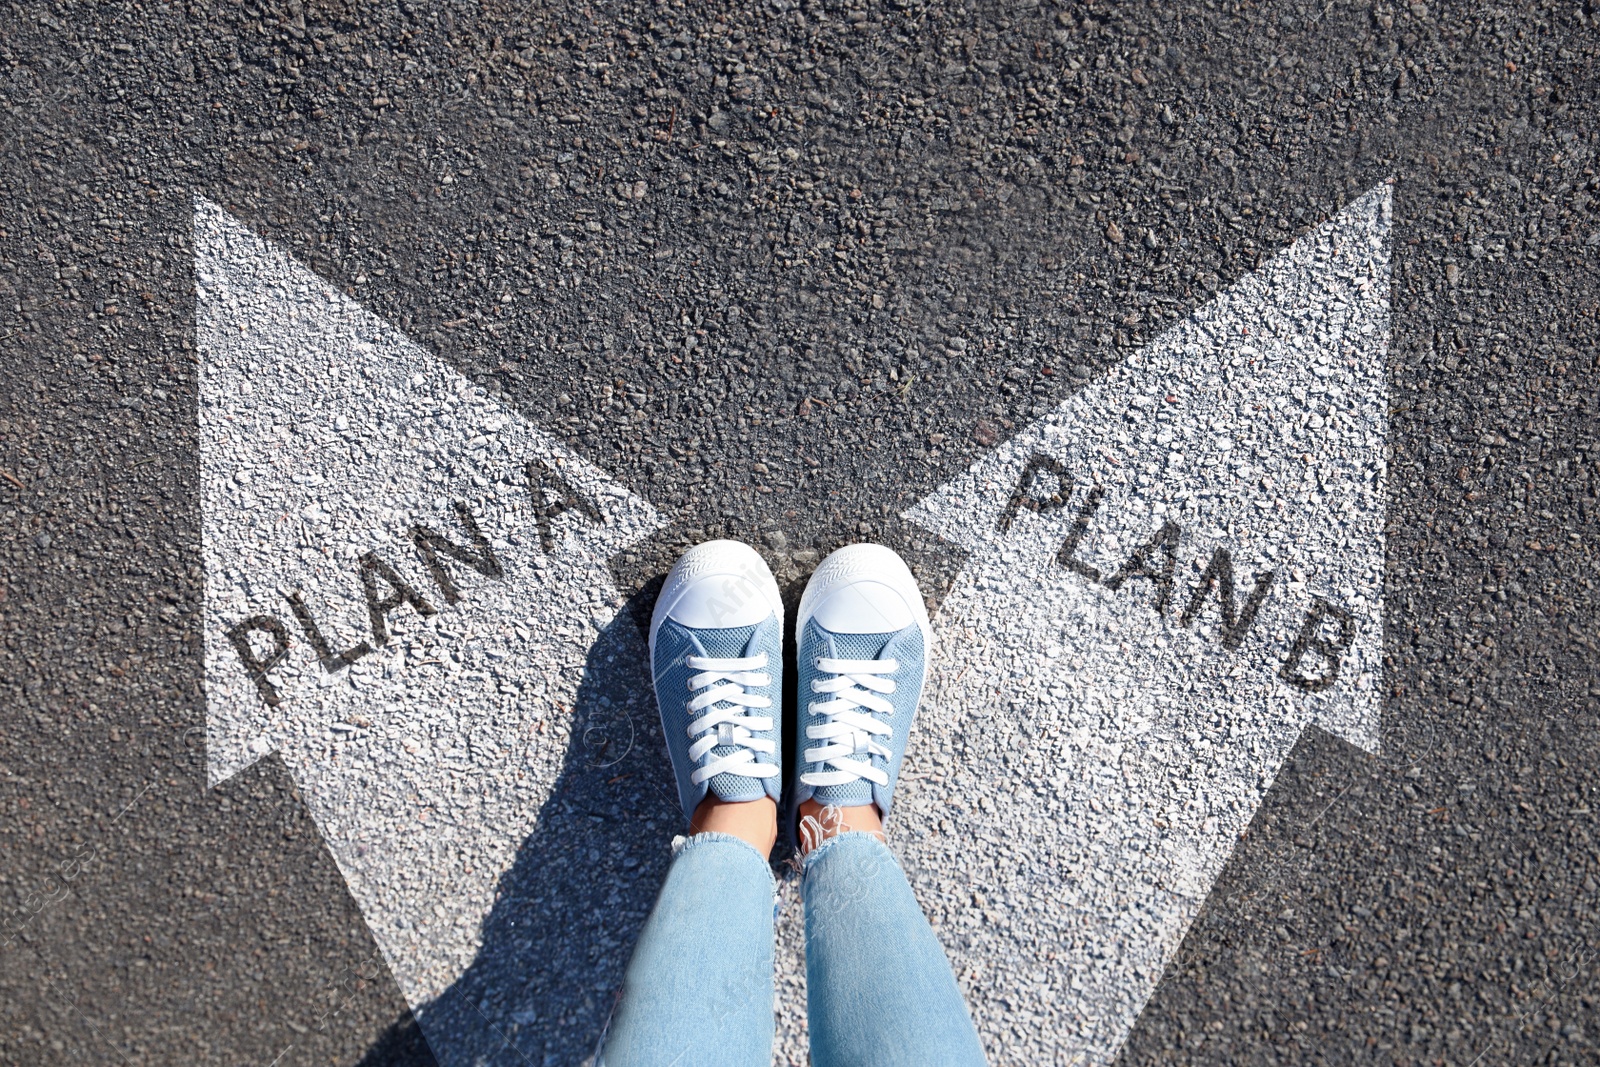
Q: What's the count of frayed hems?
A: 2